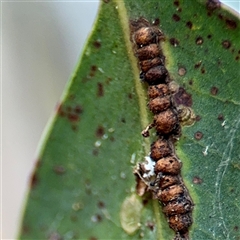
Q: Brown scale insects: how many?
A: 13